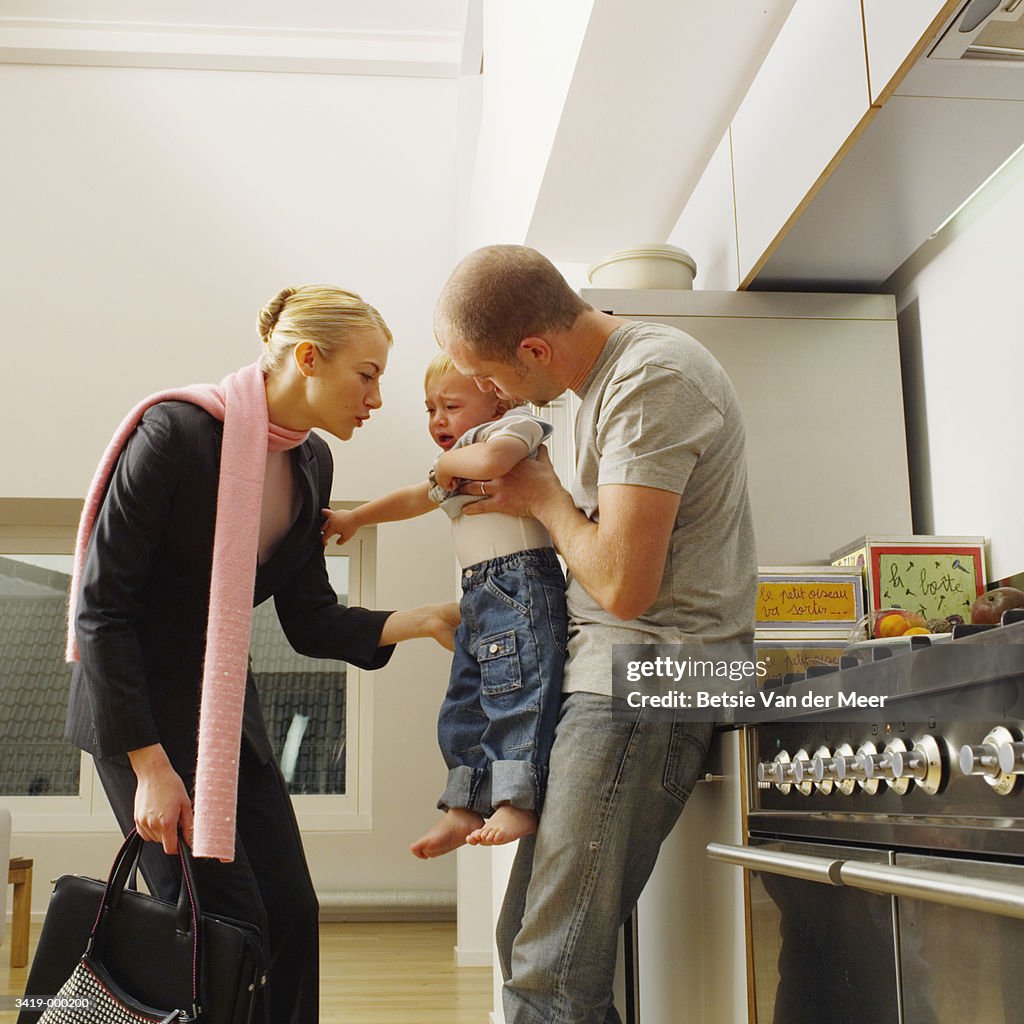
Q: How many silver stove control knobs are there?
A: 9